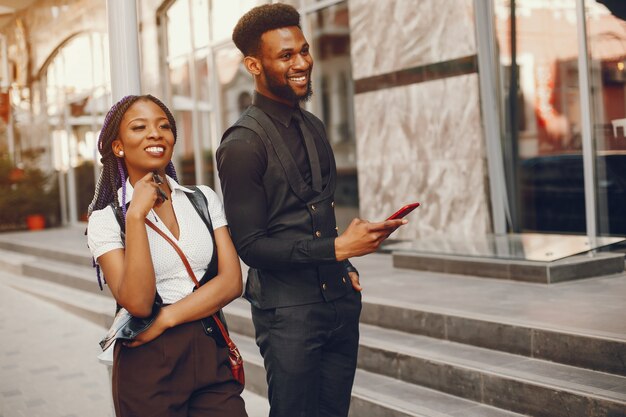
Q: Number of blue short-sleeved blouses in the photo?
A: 0